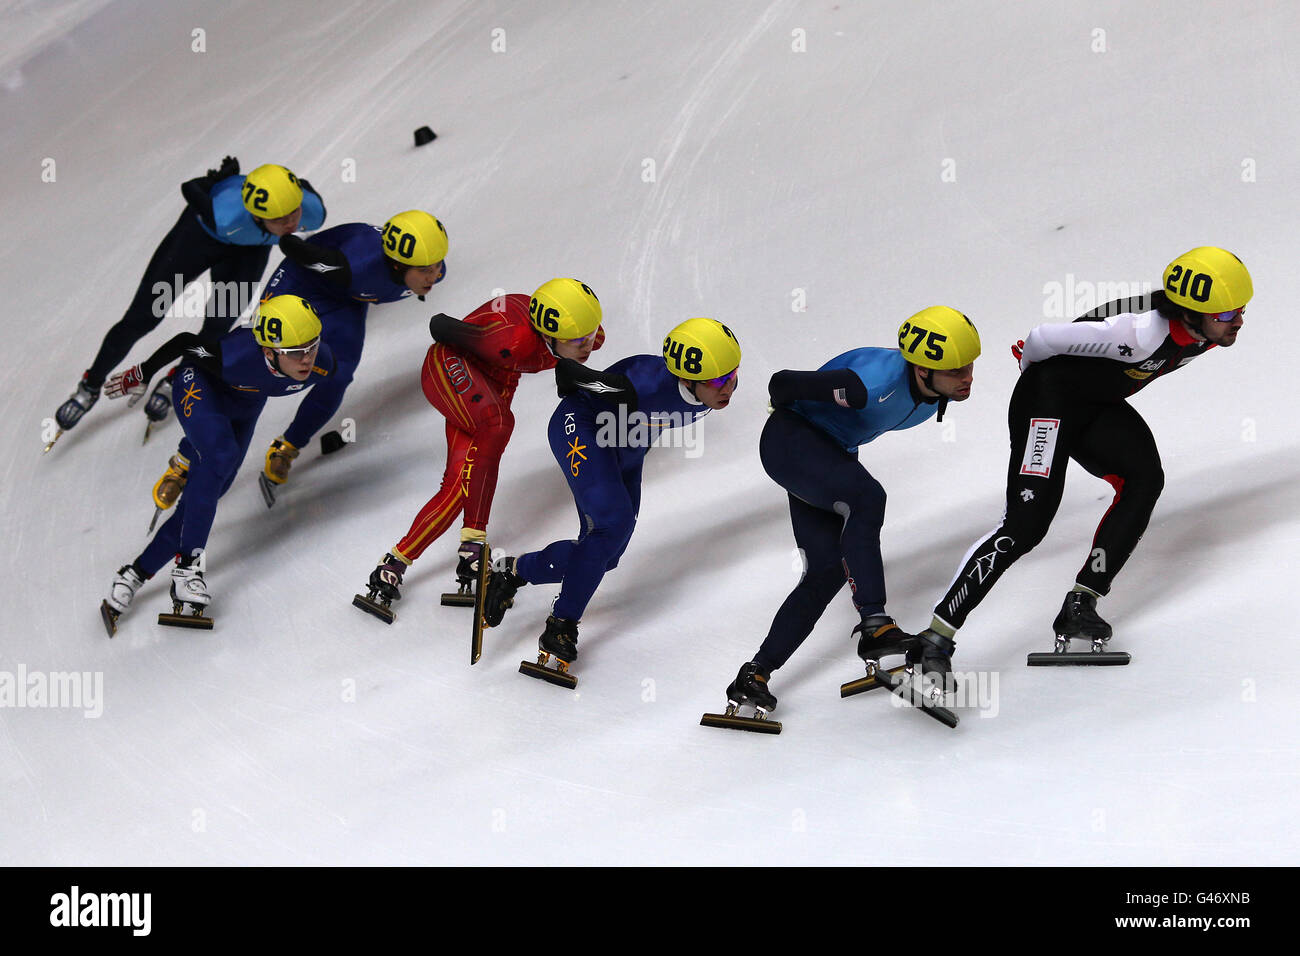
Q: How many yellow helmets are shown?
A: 7